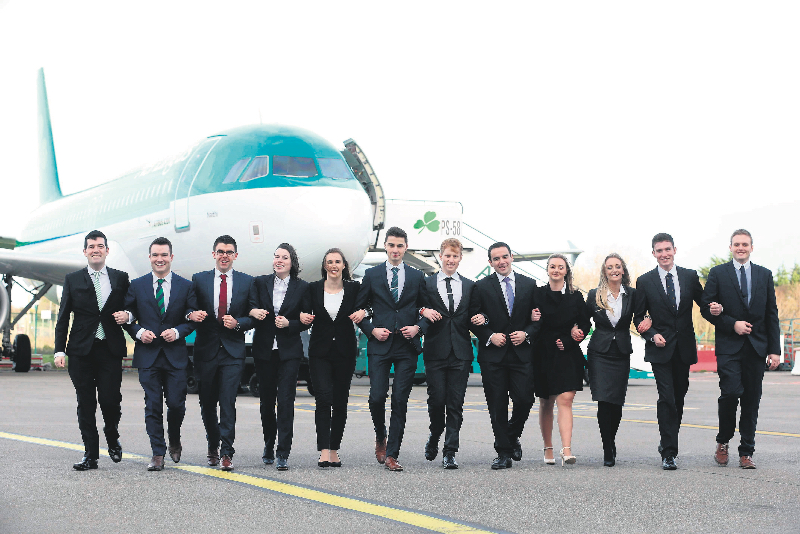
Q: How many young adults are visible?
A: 12